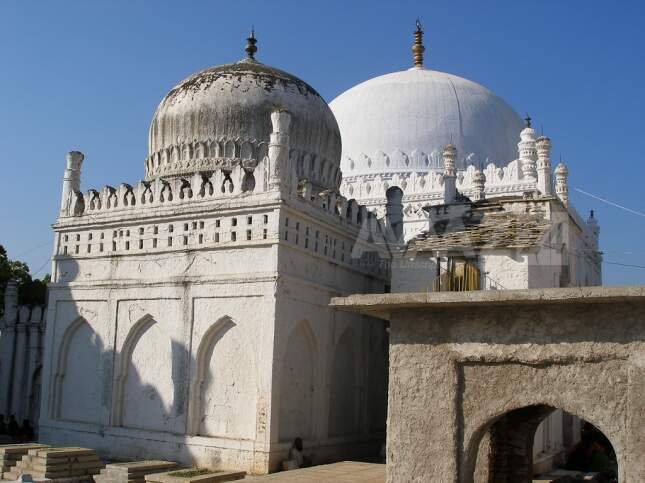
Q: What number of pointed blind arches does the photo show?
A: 5